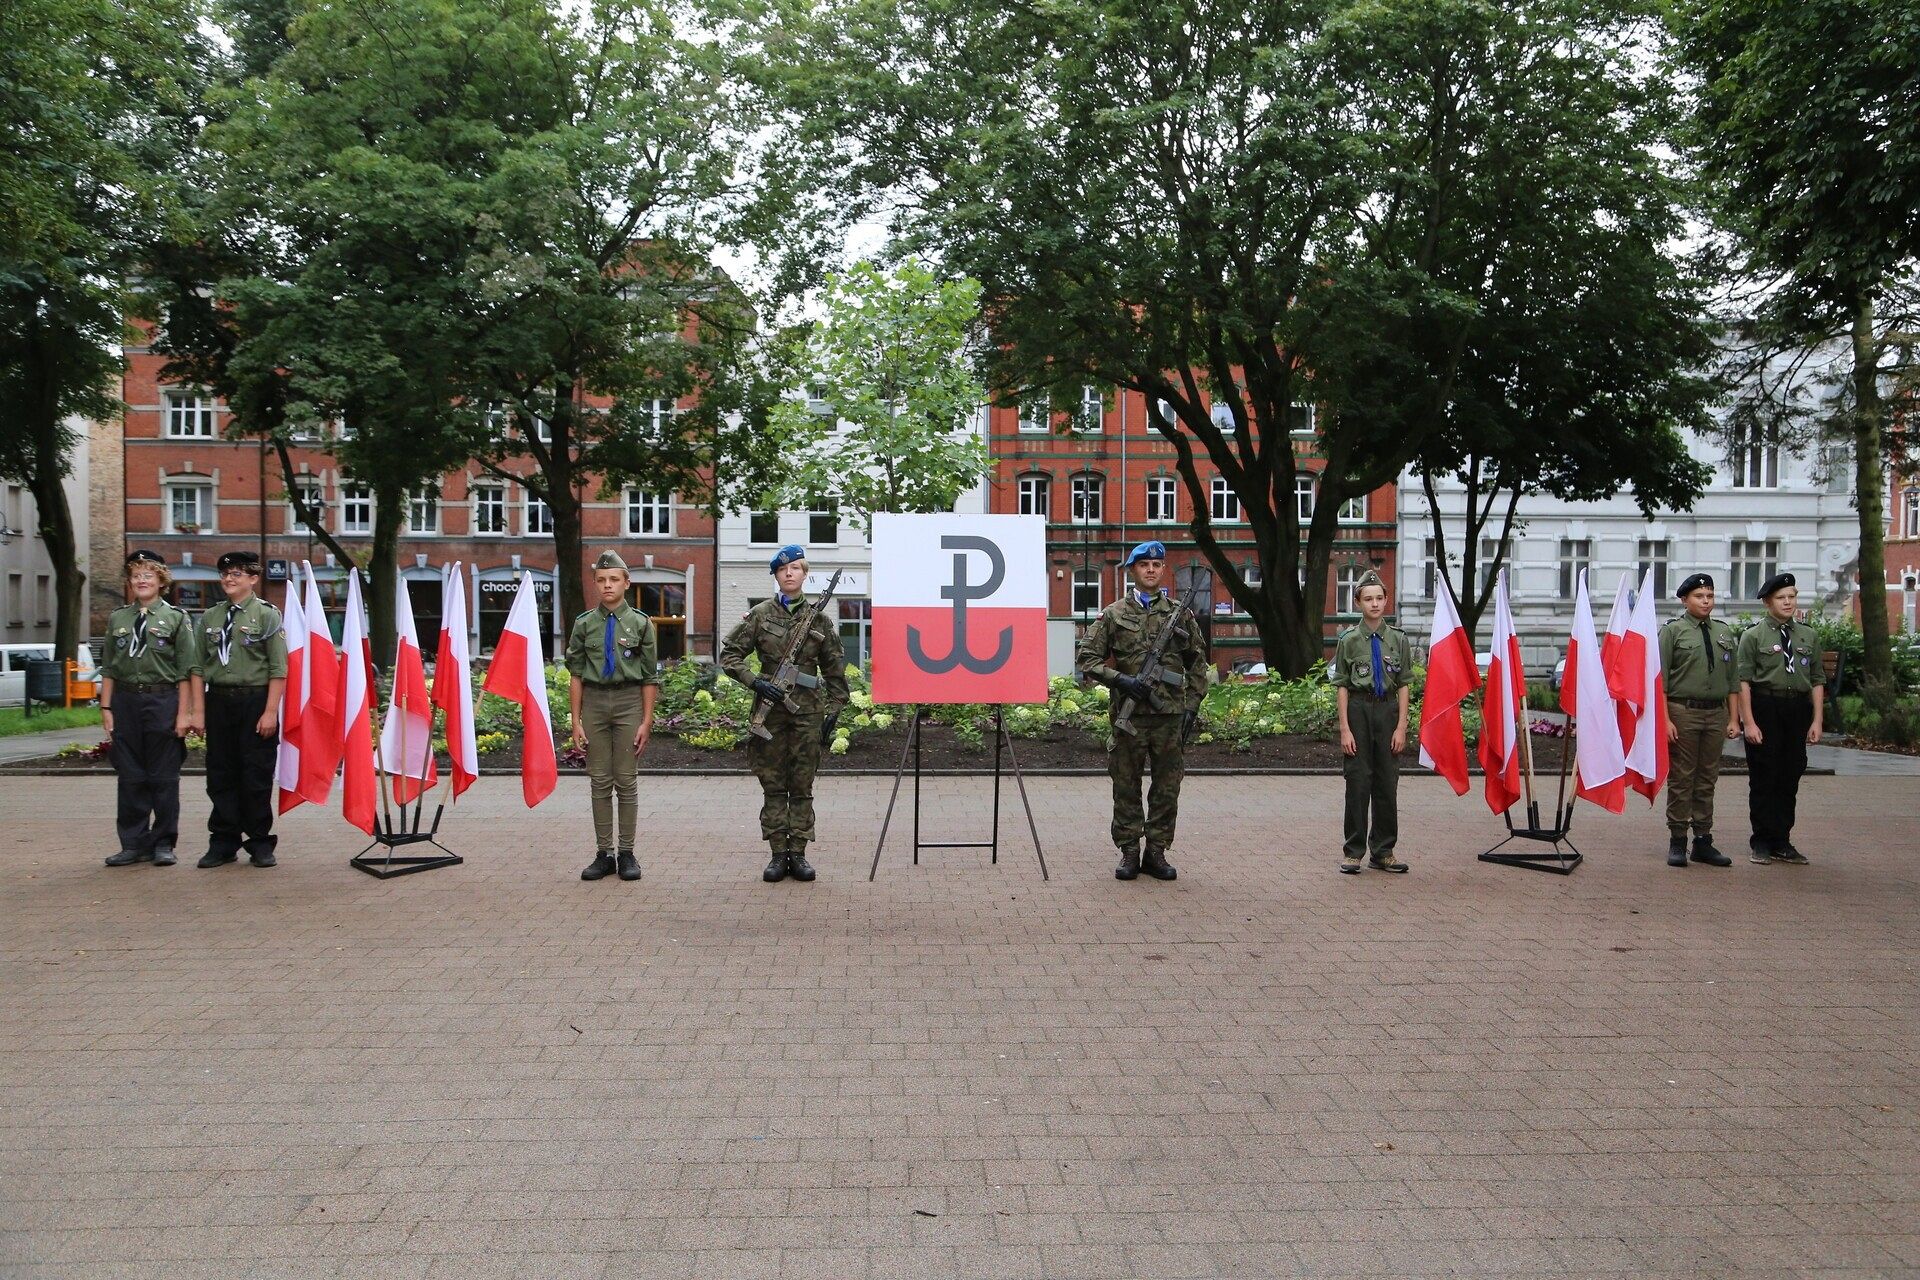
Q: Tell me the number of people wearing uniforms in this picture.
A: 8